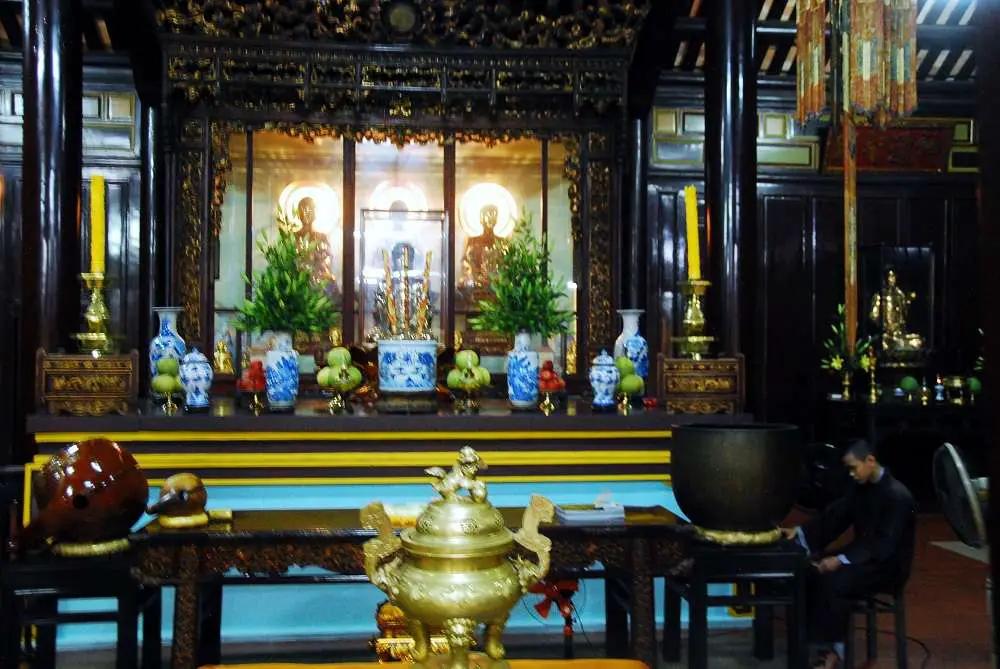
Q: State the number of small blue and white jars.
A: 2